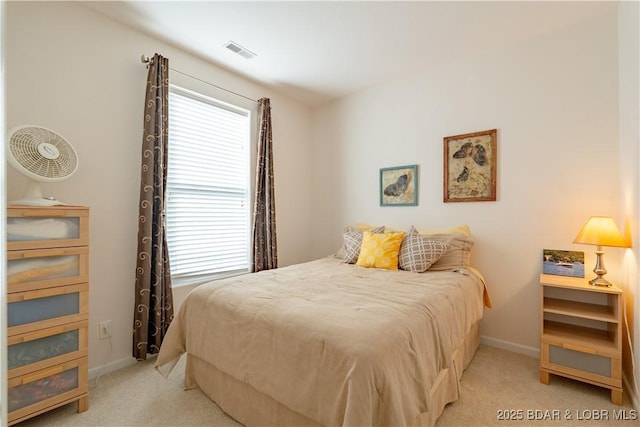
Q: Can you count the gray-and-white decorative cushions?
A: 2